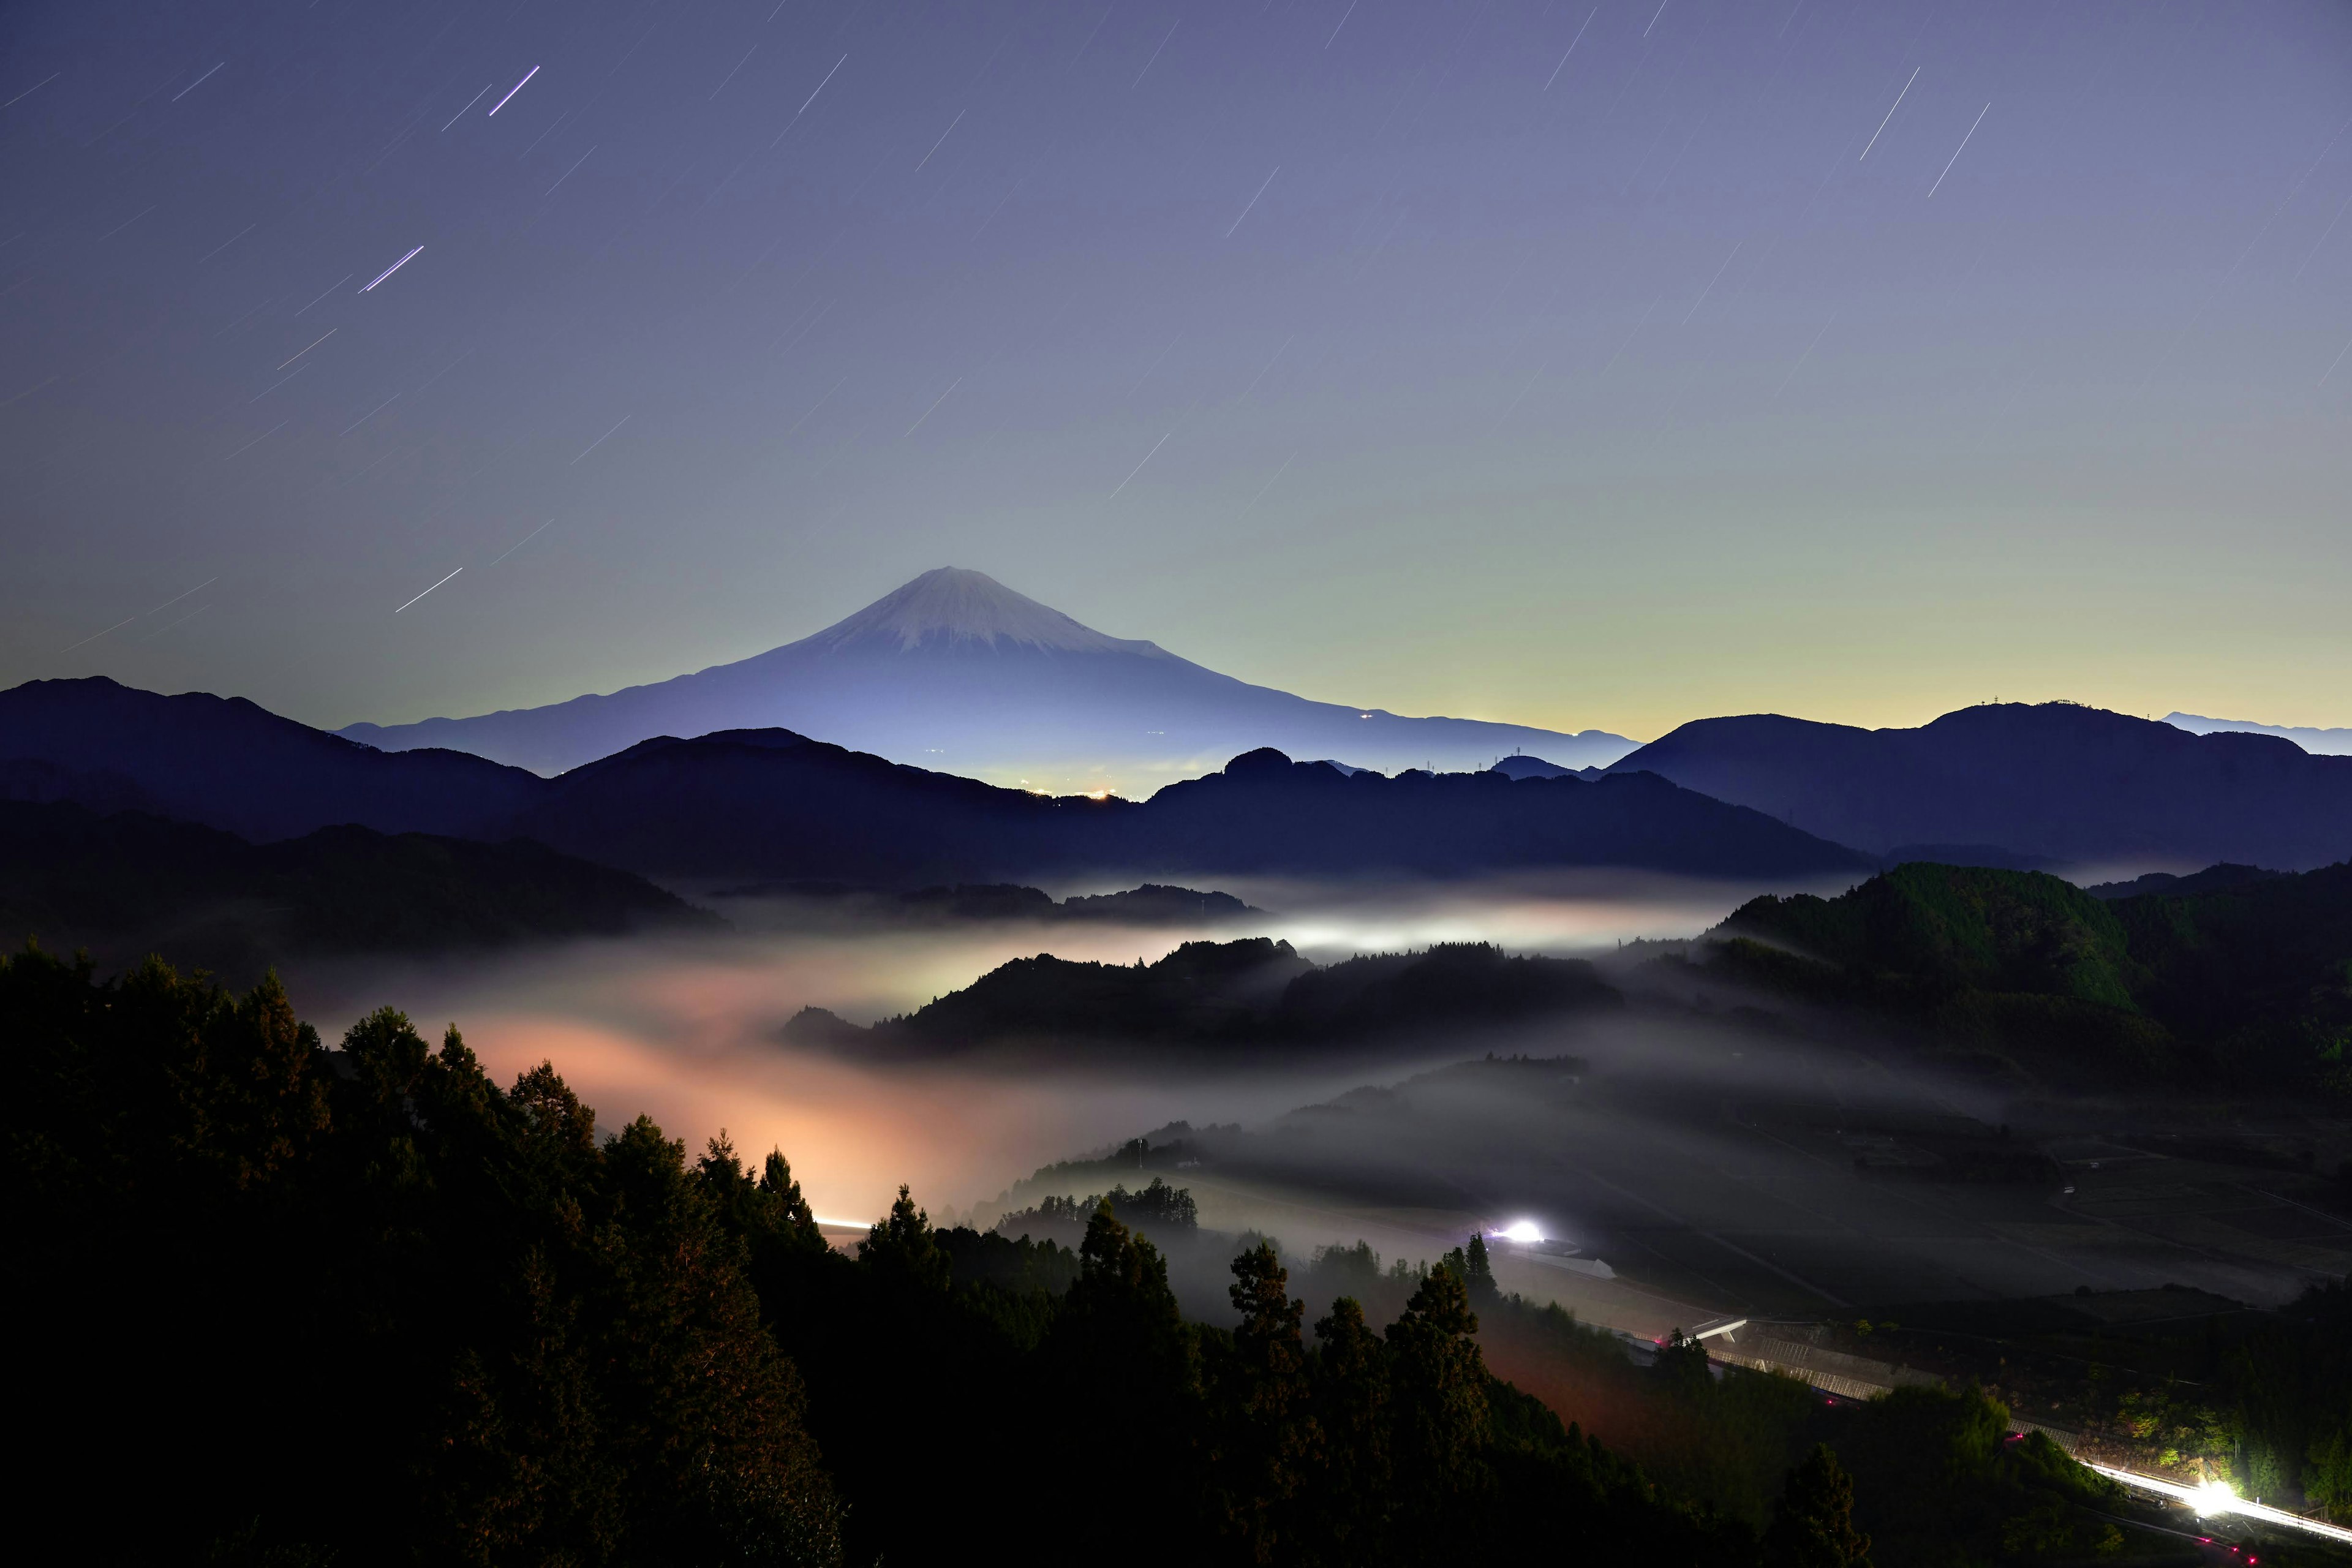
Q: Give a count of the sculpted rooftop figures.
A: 0